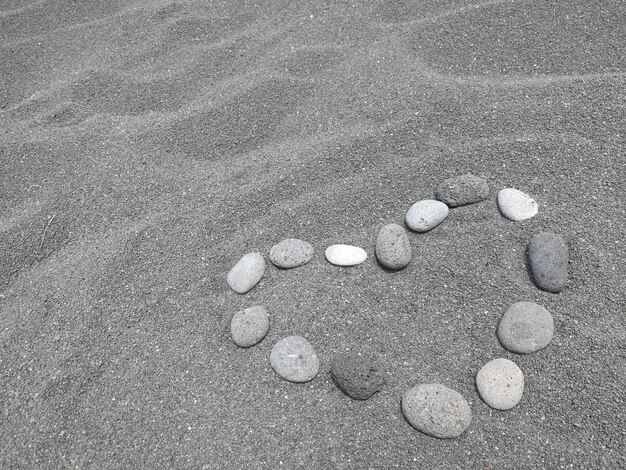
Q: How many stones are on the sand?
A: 14